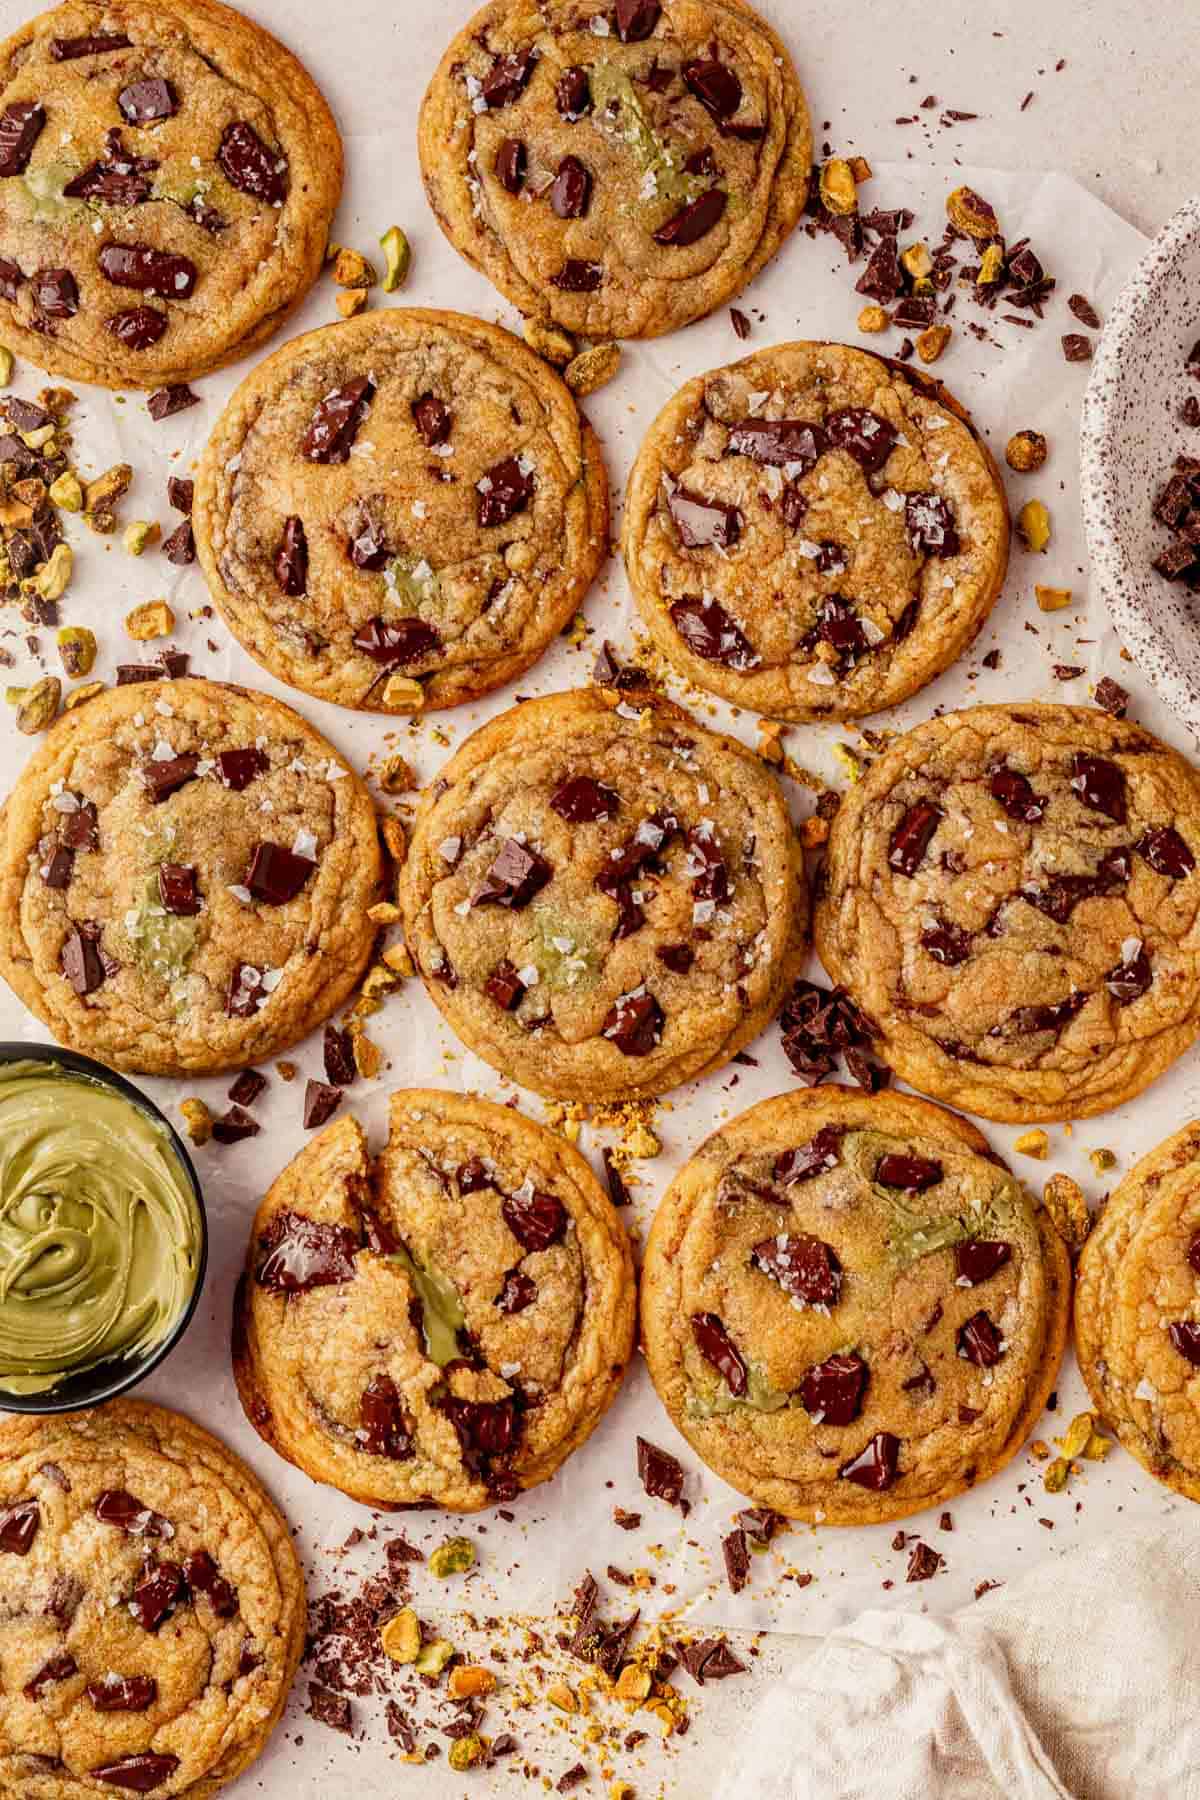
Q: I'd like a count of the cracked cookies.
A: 1